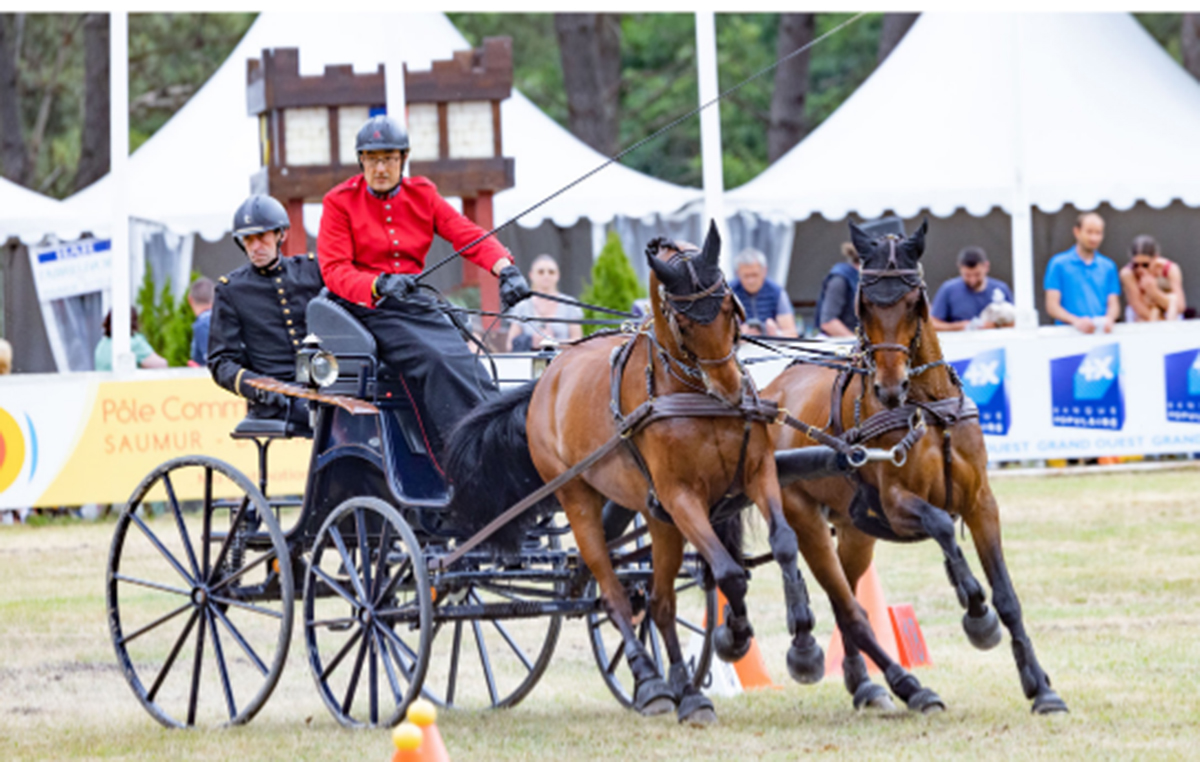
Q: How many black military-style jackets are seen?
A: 1